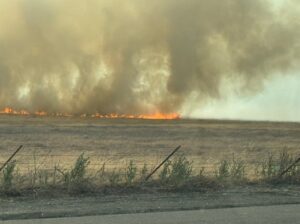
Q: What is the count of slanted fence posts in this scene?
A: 3